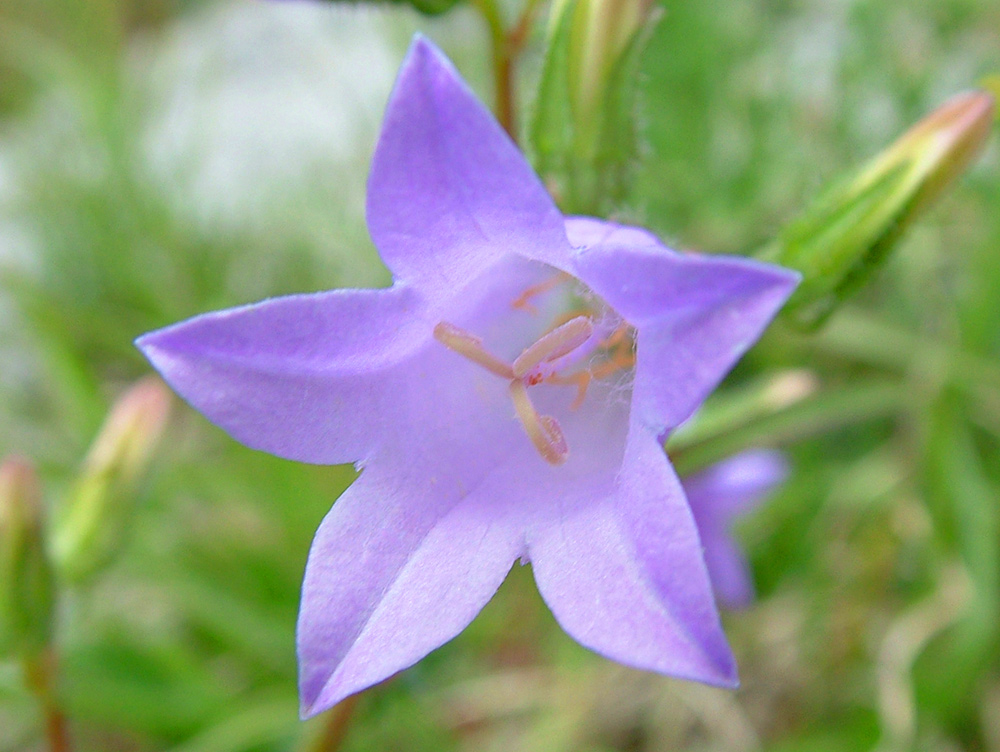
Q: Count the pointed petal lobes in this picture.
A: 5